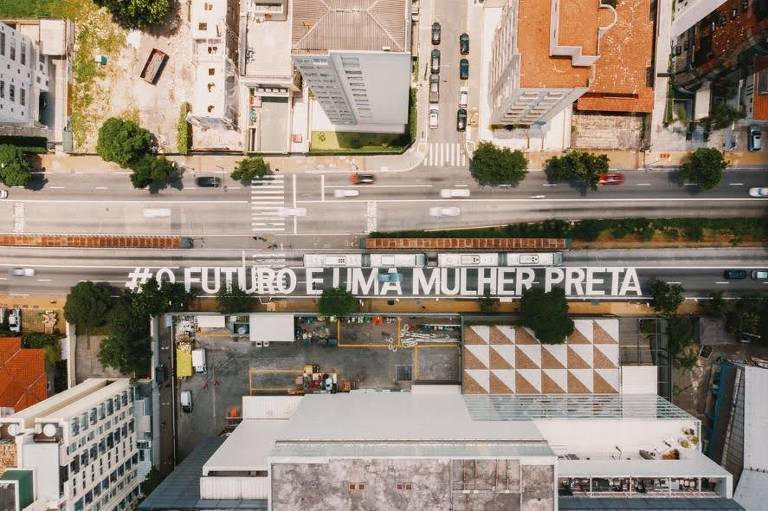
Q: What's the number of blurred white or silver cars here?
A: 6